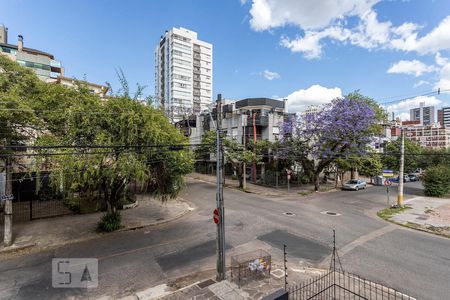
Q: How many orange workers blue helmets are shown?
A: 0